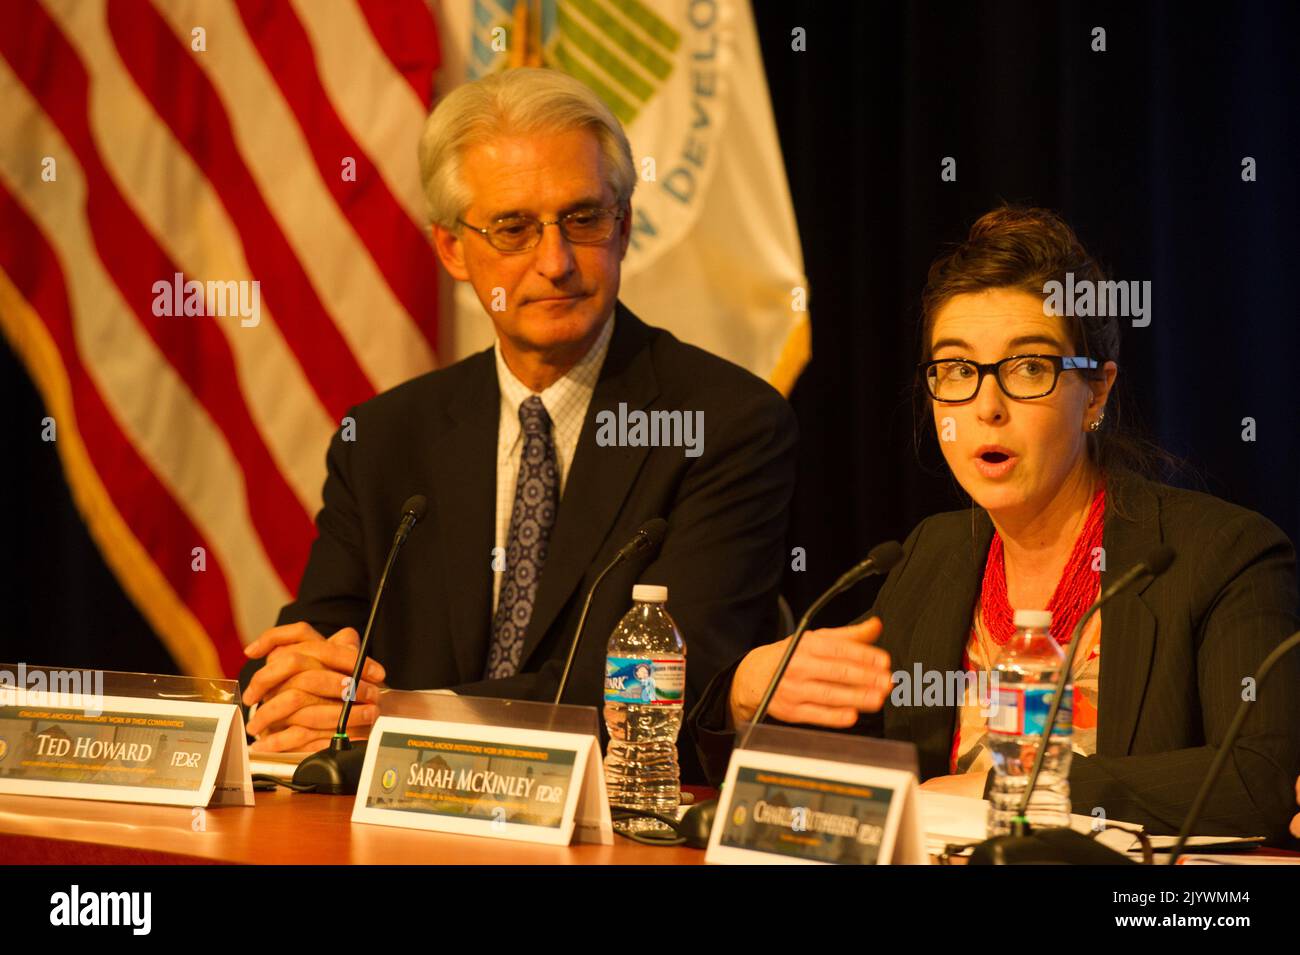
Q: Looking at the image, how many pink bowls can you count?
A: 0